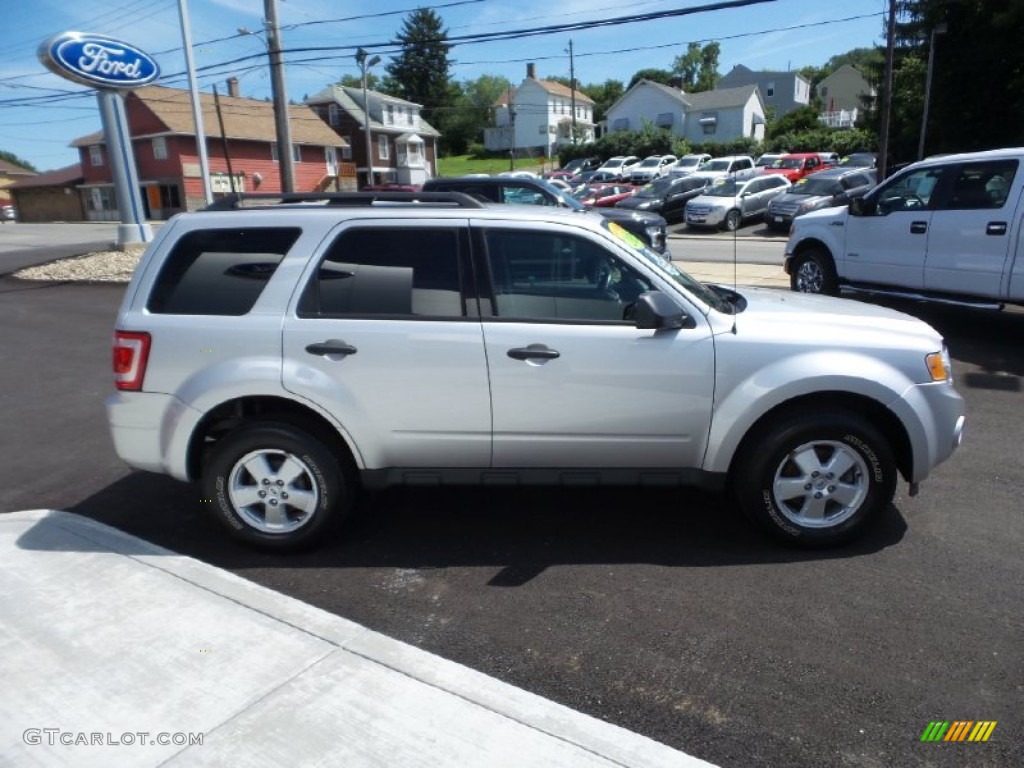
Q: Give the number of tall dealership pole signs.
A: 1